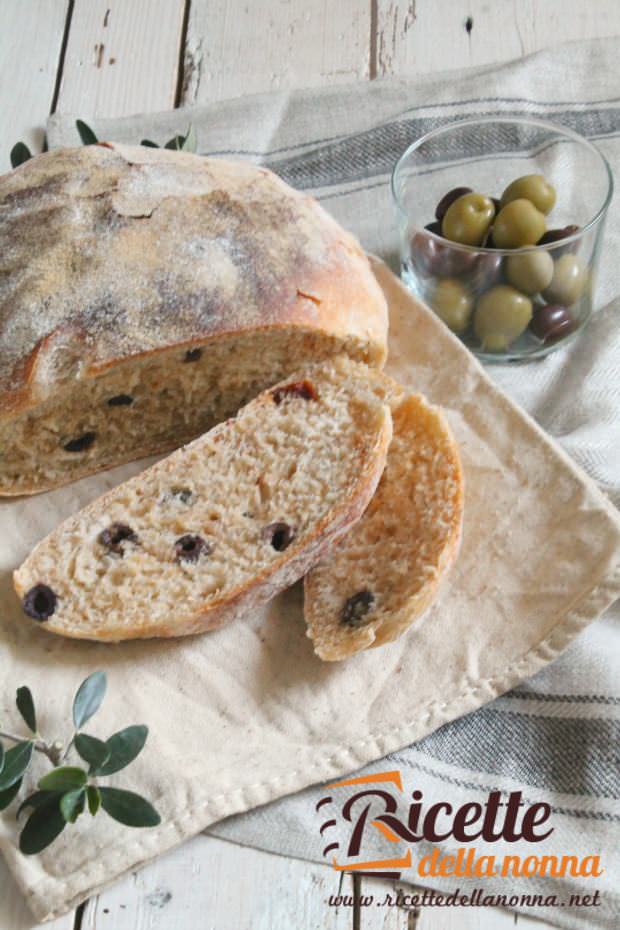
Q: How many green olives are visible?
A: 7